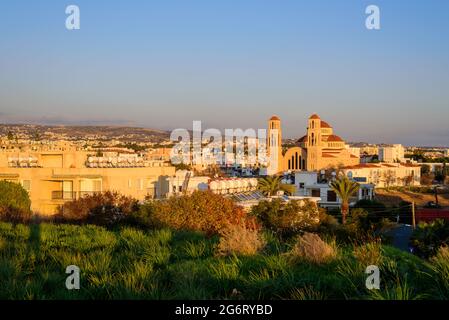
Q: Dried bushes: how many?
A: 2